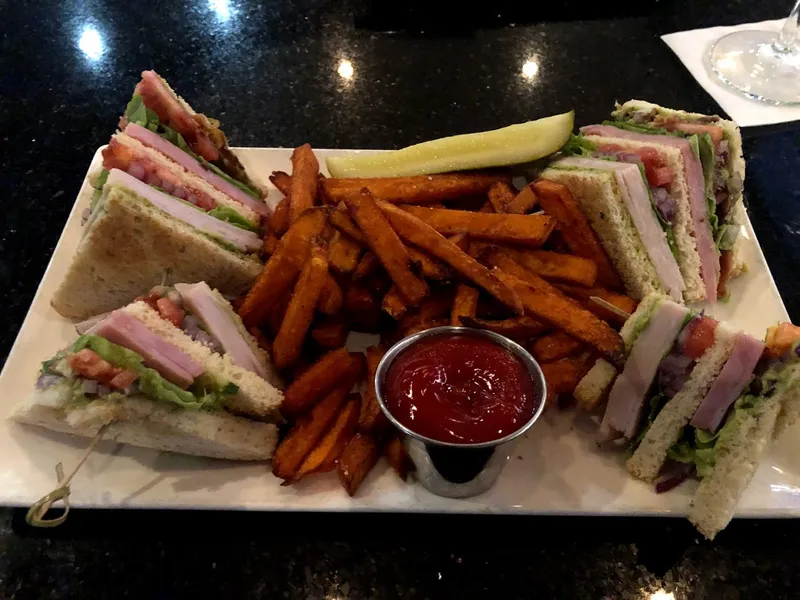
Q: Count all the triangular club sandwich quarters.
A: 4